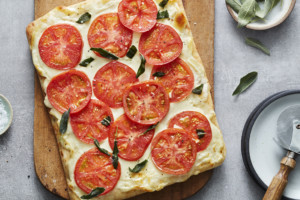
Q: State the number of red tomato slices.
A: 13